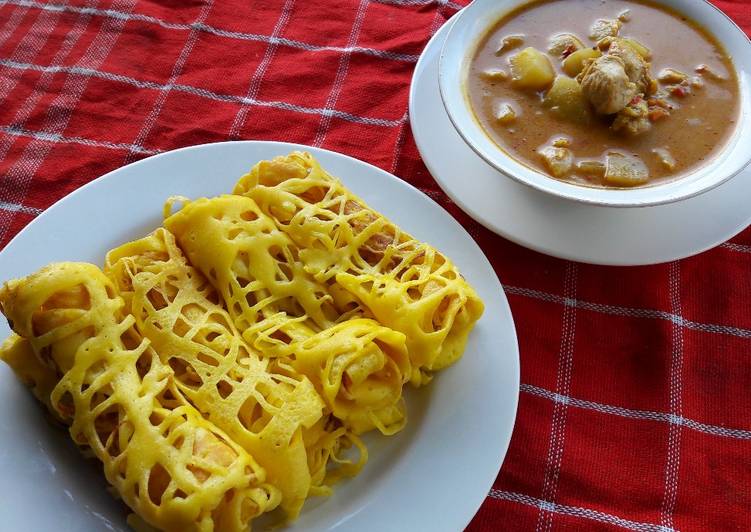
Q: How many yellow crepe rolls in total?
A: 4